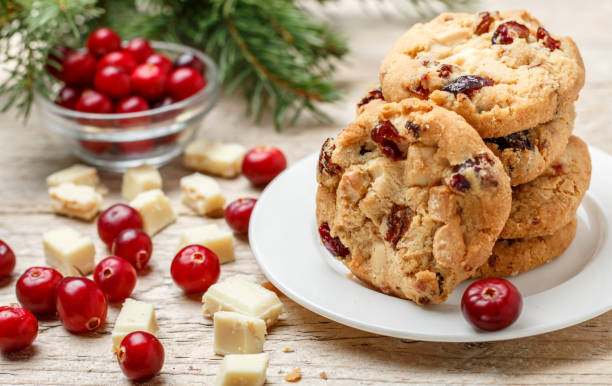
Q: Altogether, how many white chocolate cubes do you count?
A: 12